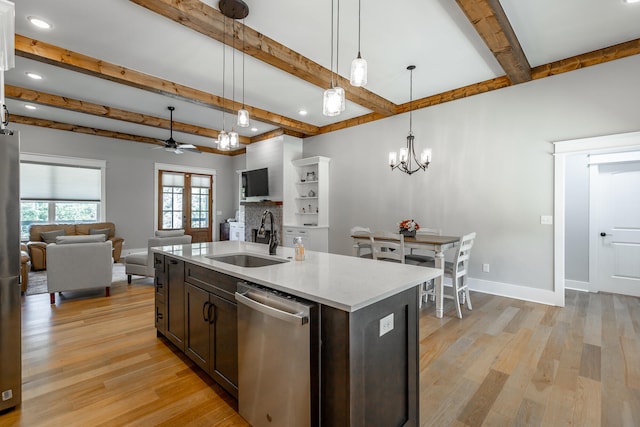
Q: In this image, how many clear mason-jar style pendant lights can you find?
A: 6